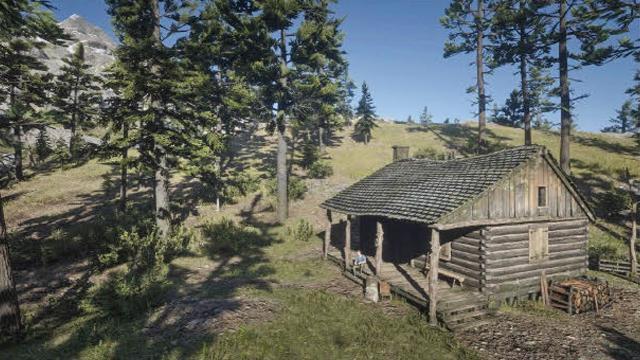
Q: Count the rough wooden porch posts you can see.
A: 4